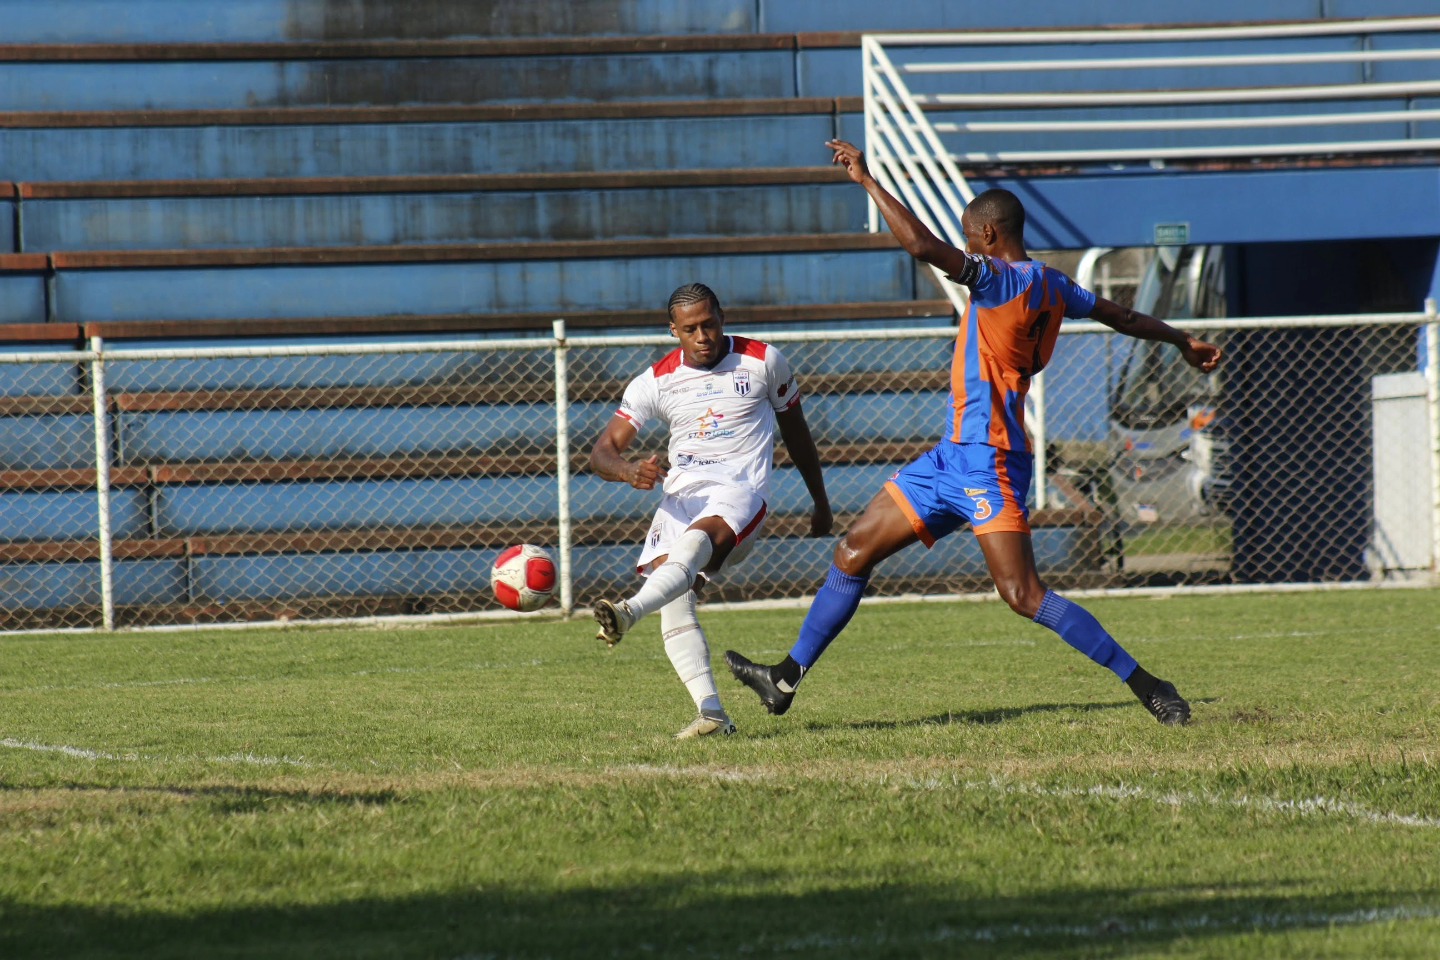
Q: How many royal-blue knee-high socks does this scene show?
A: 2